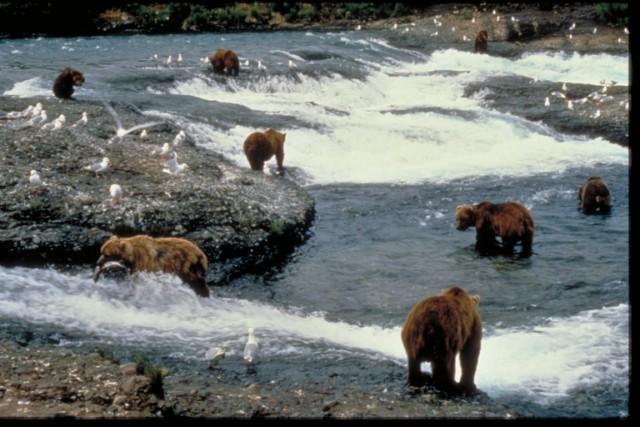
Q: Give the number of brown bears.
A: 8